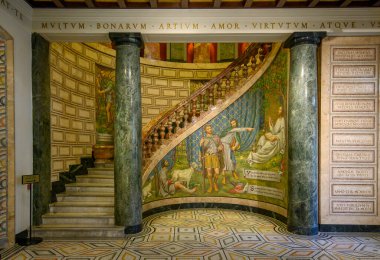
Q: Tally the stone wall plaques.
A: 10